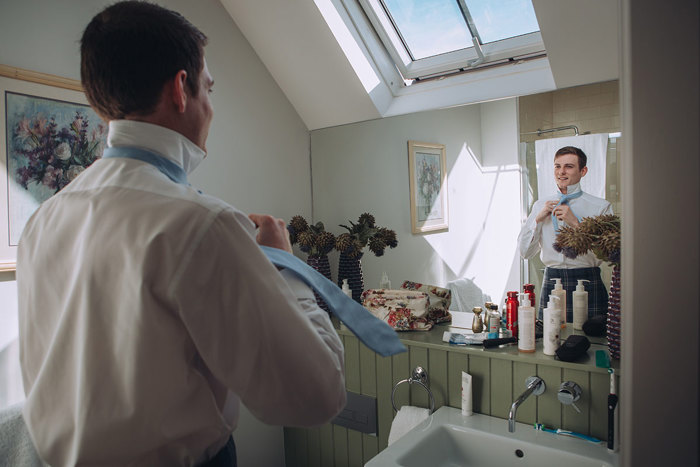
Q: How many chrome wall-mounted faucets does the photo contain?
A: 1